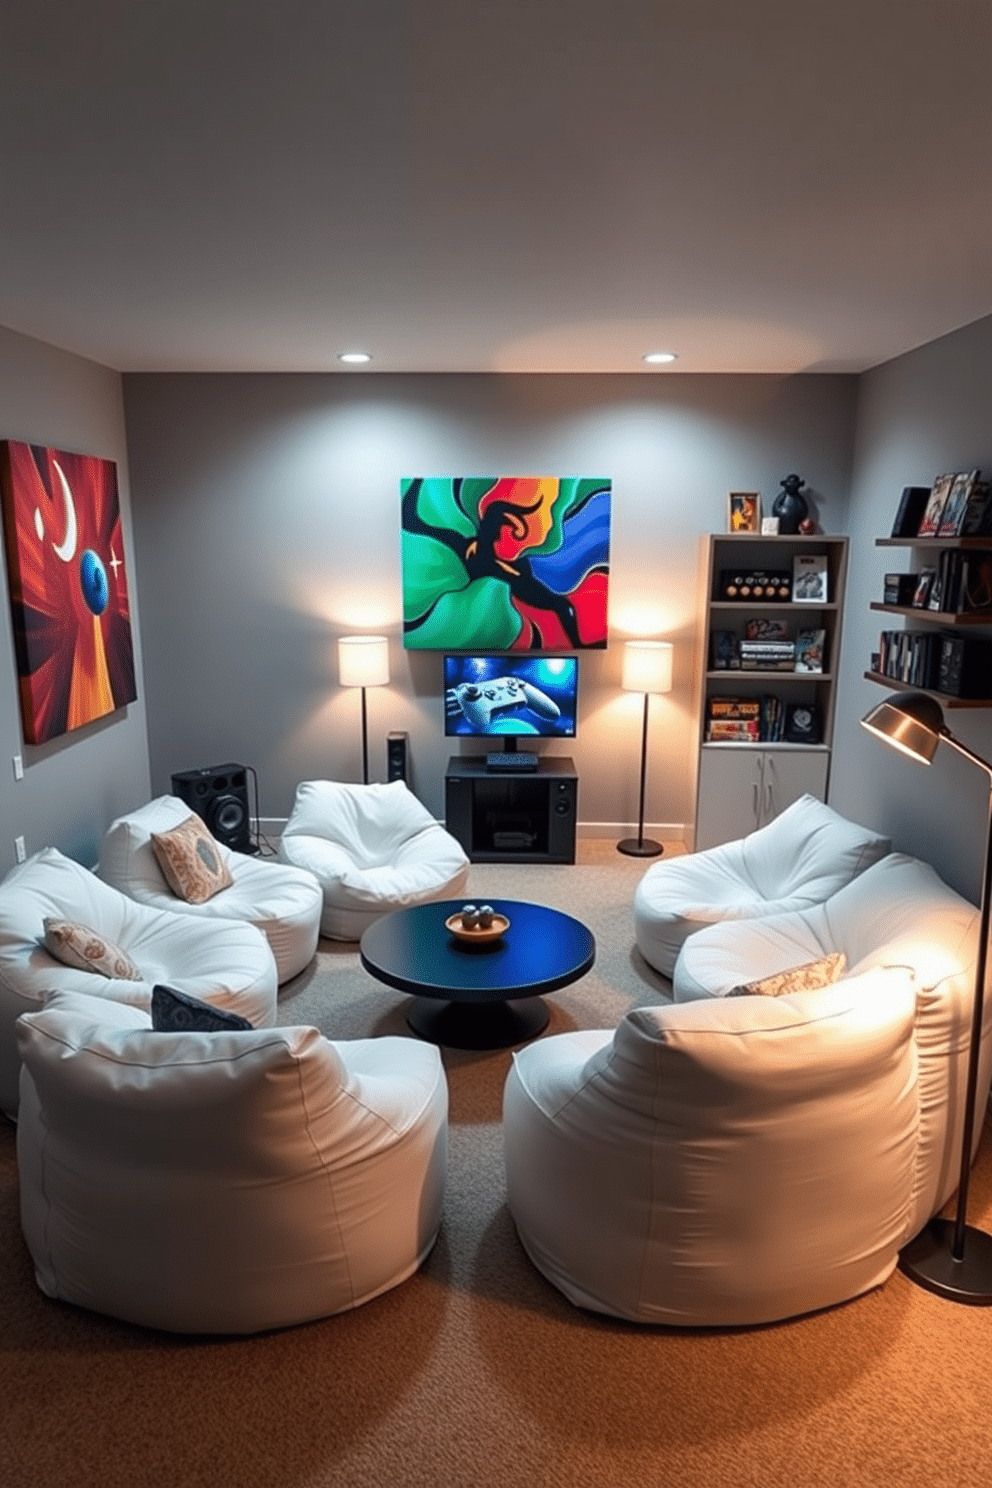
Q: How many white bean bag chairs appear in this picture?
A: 7